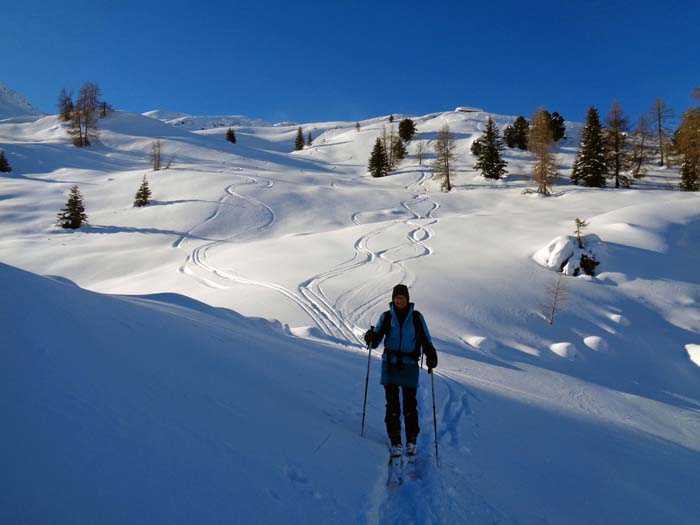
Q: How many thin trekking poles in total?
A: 2